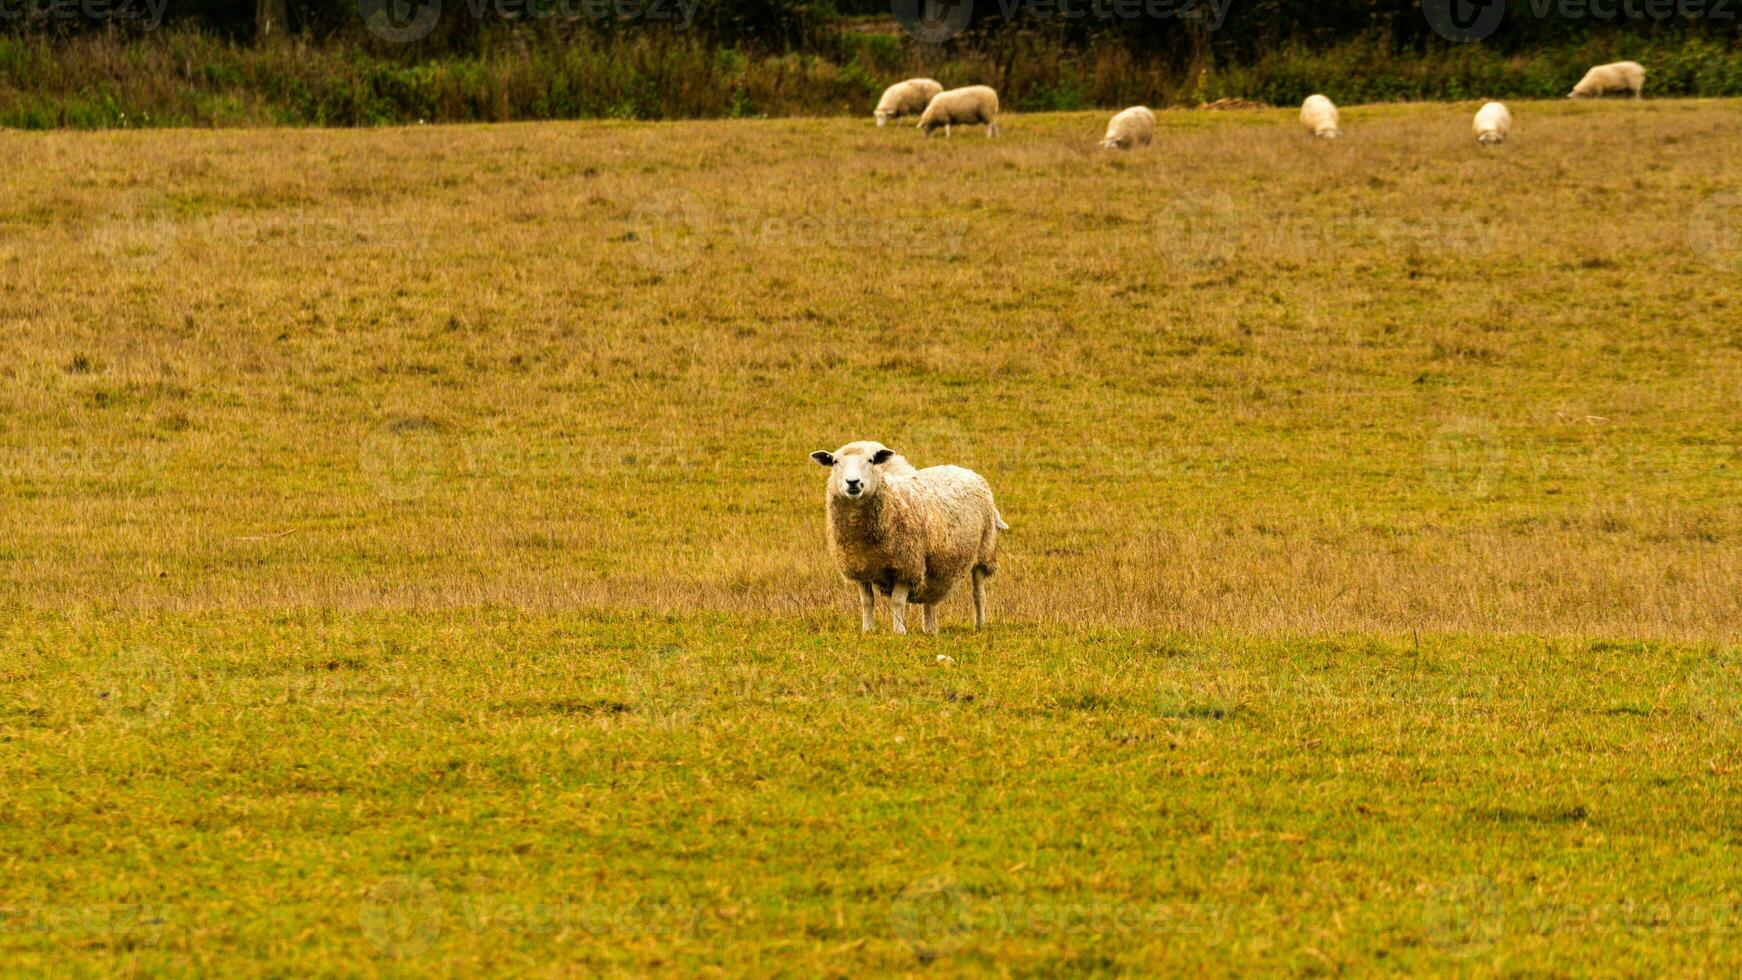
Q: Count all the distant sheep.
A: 6